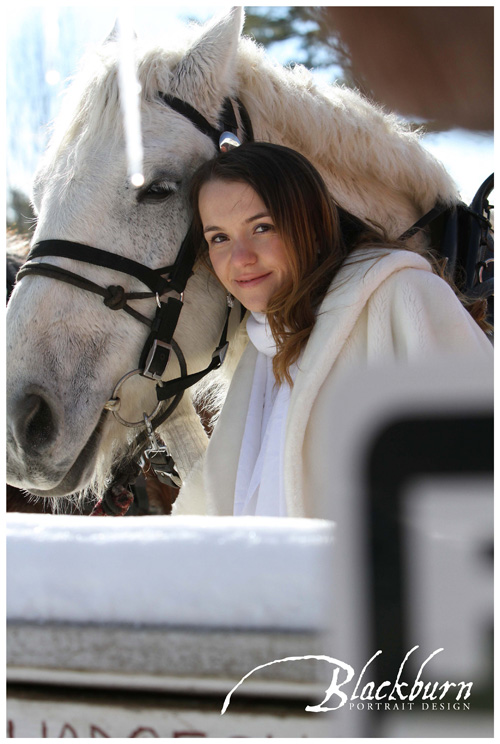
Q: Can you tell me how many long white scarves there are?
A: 1